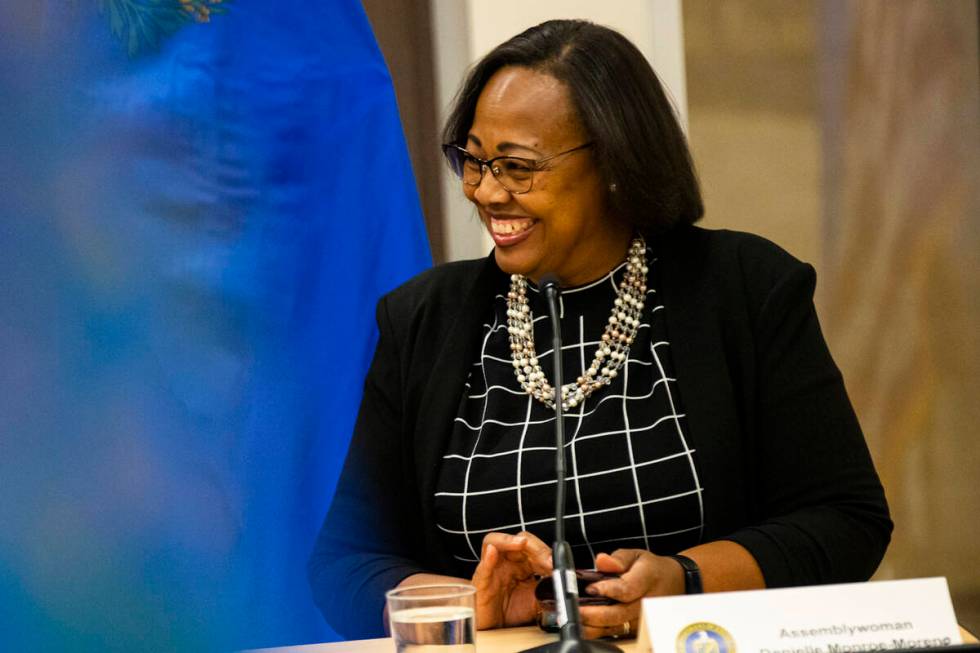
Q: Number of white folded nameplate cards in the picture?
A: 1